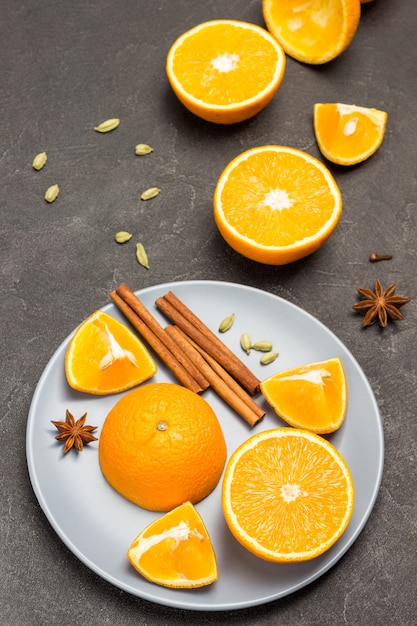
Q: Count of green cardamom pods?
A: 11